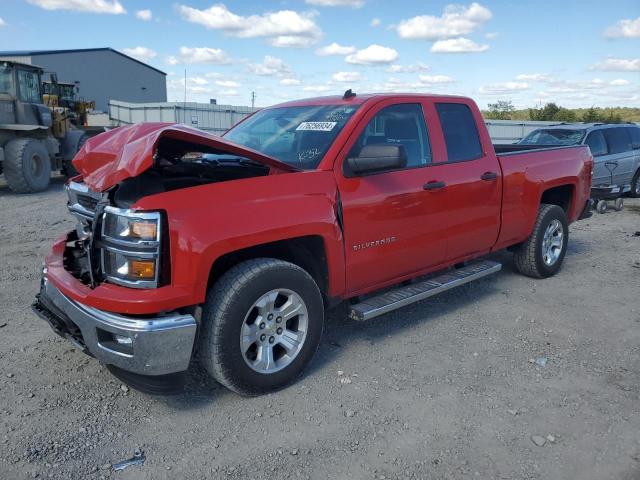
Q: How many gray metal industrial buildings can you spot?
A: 1